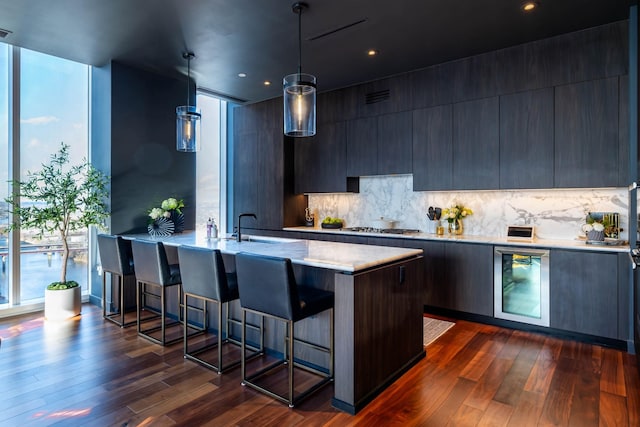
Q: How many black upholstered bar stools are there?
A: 4